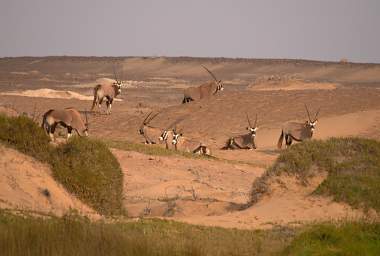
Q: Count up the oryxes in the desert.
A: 8